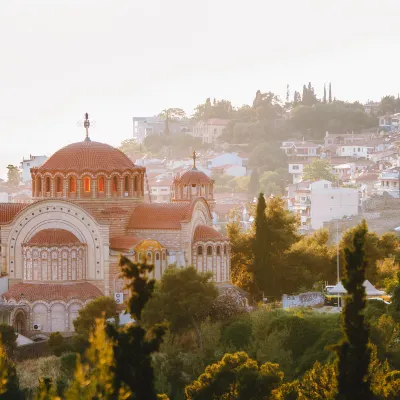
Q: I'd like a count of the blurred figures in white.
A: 0